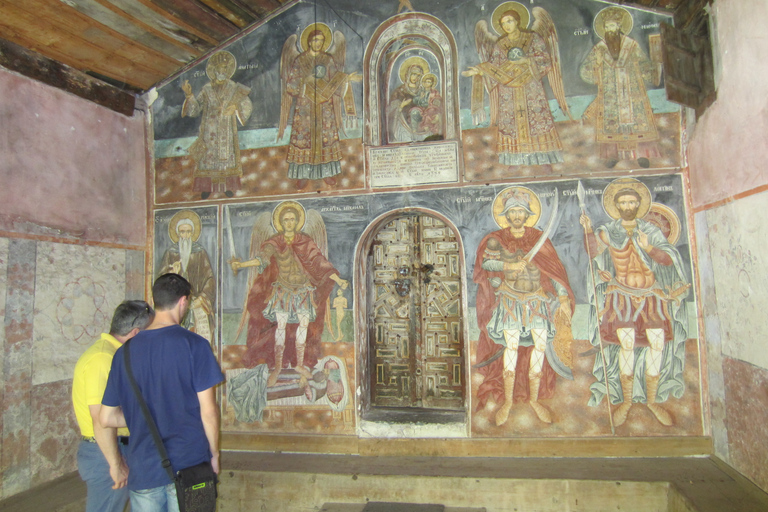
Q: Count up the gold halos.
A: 10